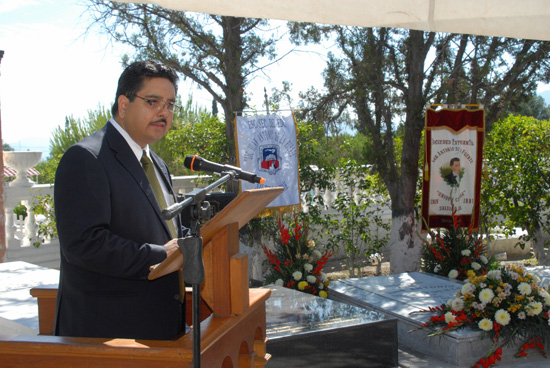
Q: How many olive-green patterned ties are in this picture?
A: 1